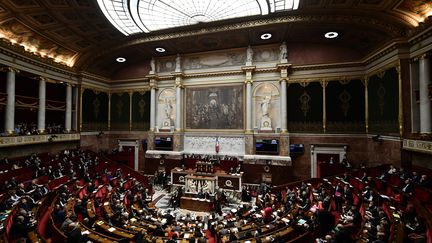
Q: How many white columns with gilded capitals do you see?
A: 8